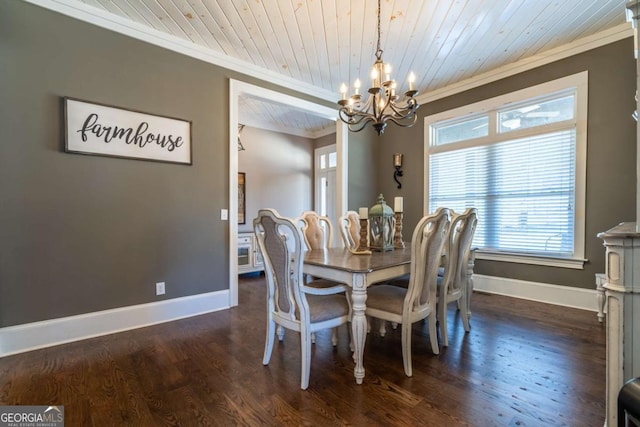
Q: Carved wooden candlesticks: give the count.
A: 2